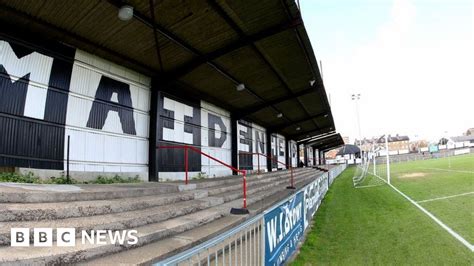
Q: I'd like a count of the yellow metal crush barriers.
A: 0